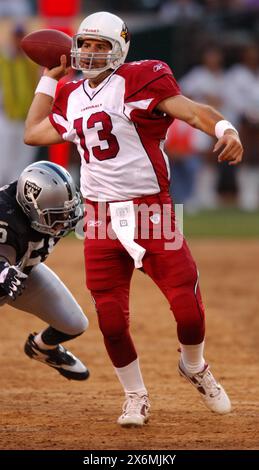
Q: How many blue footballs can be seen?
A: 0